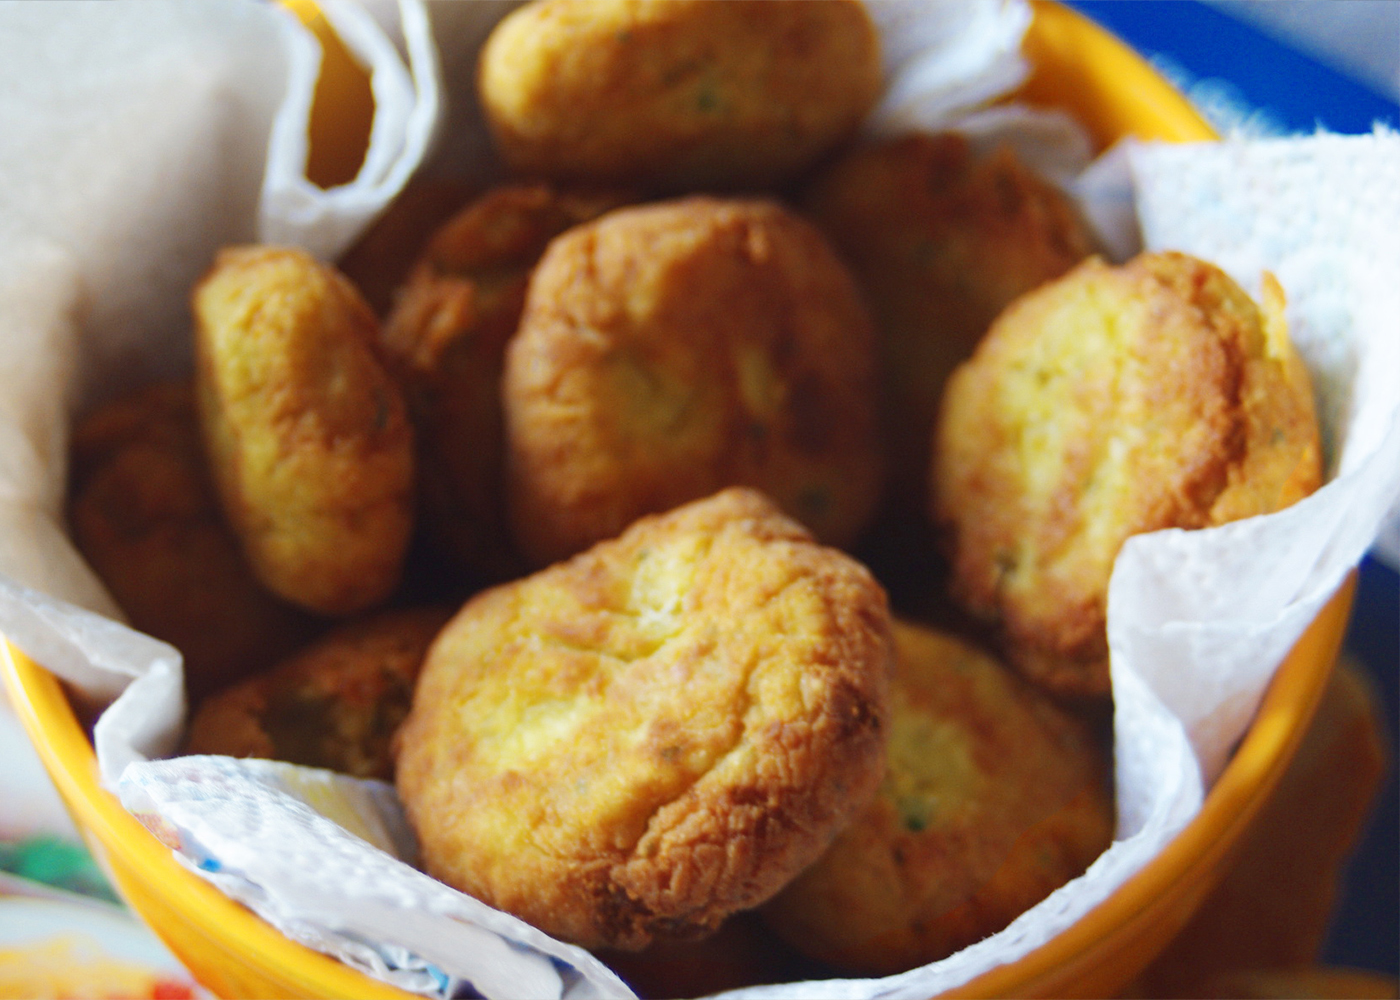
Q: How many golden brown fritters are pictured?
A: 10